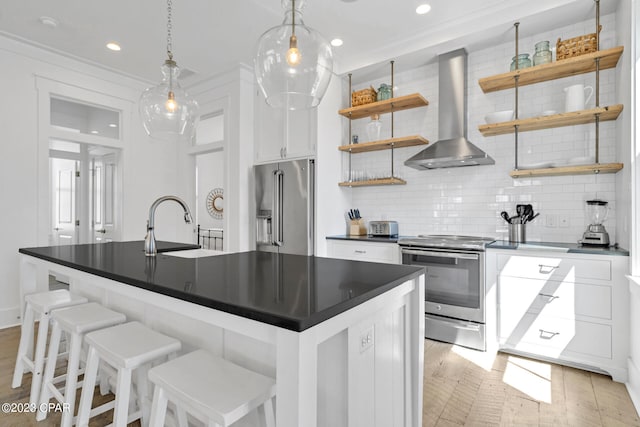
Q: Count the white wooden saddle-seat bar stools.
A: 4